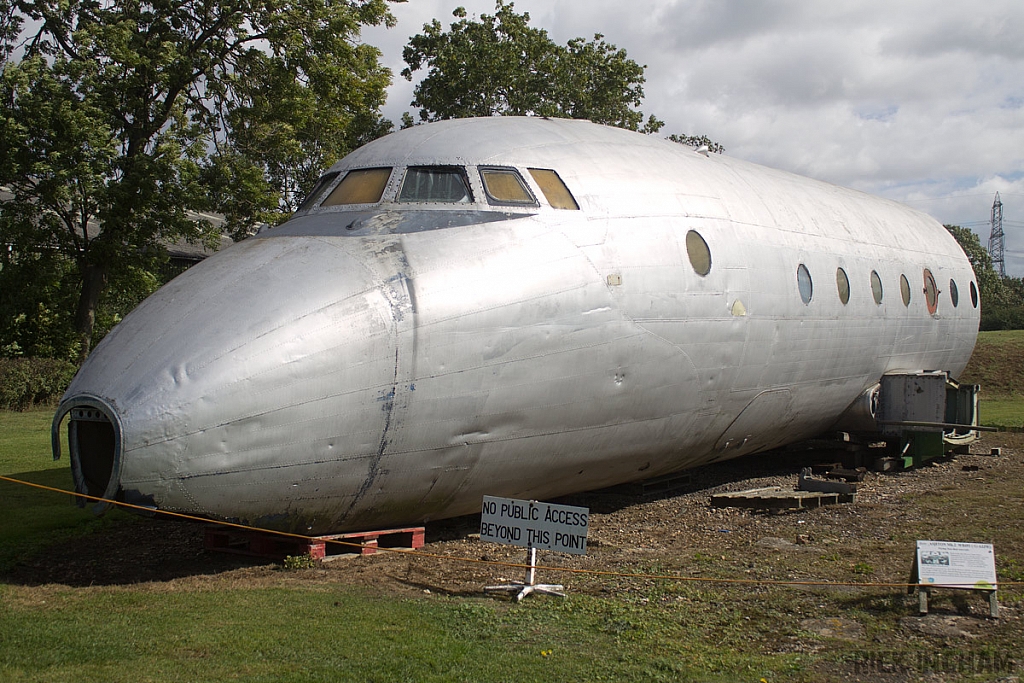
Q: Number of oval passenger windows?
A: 8